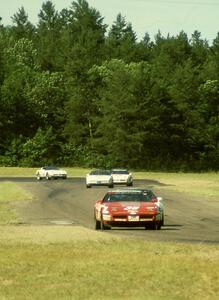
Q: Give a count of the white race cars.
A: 3